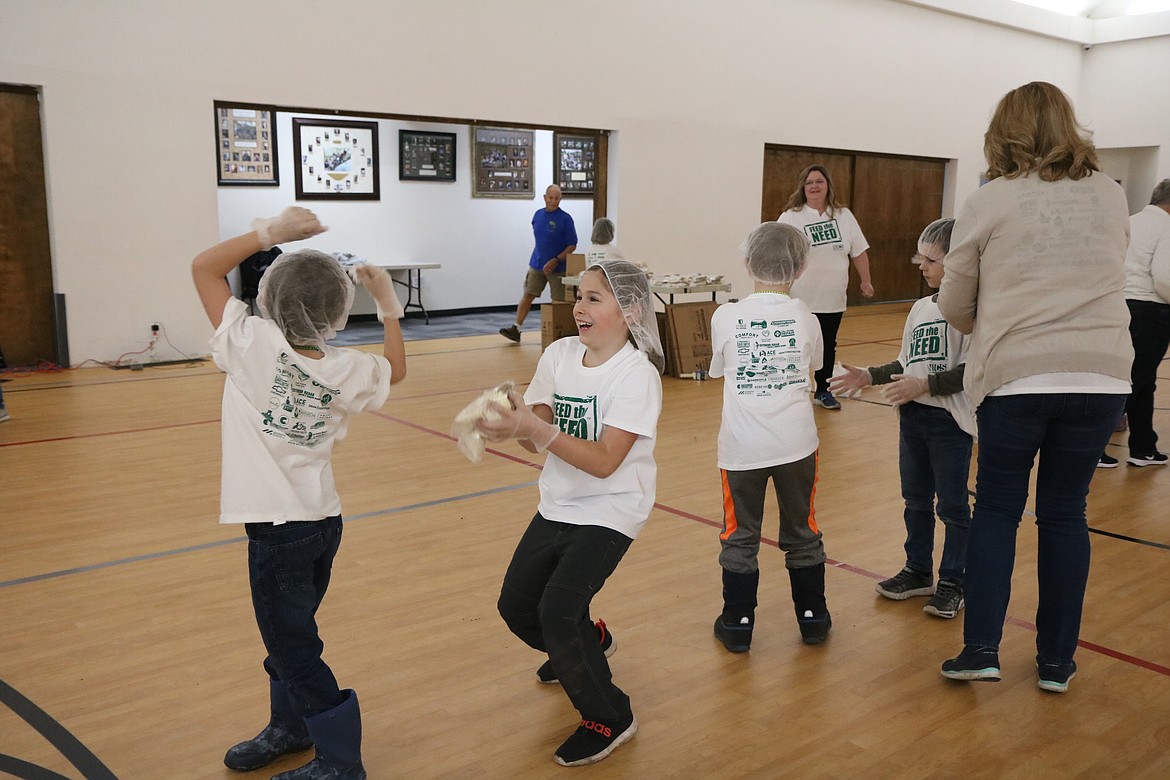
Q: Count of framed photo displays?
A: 5